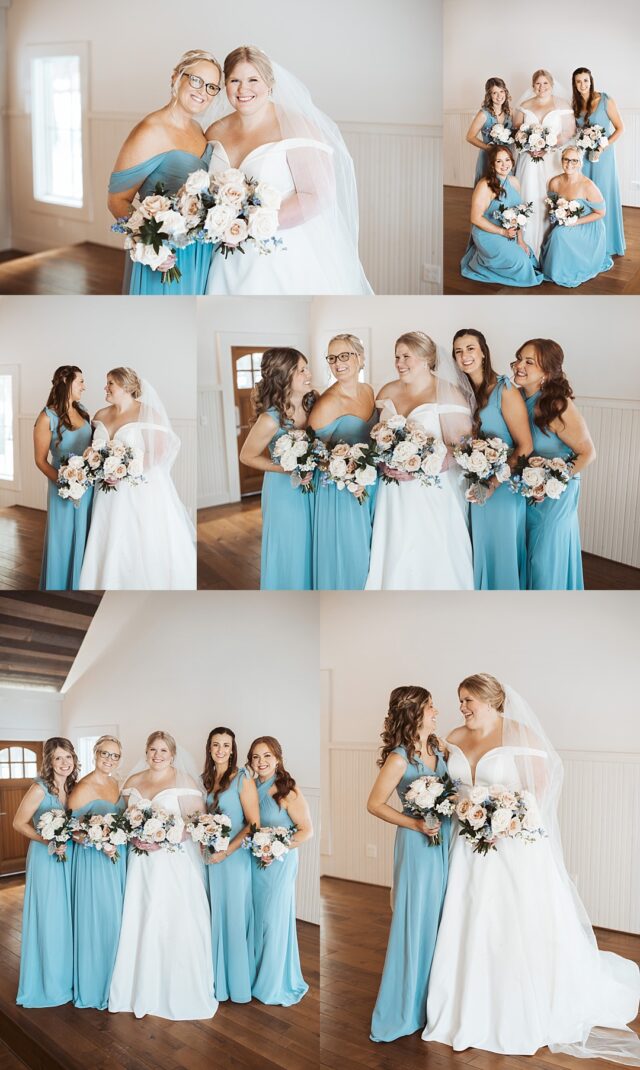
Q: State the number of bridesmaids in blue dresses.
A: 4